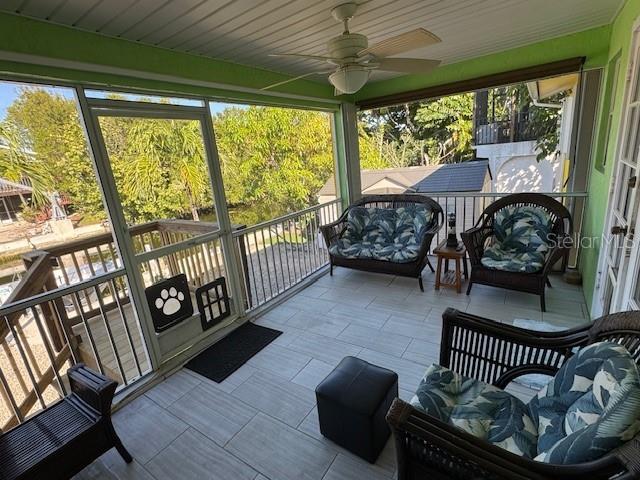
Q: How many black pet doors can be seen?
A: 2